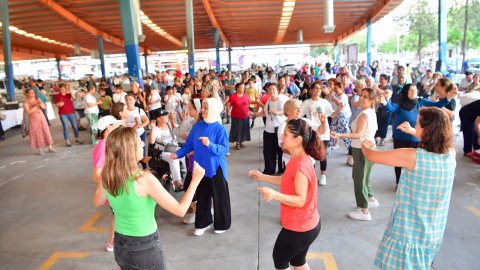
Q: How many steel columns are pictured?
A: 11